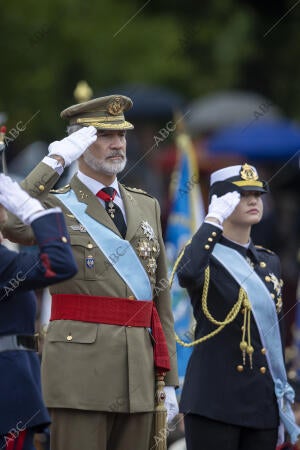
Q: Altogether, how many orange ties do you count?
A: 0